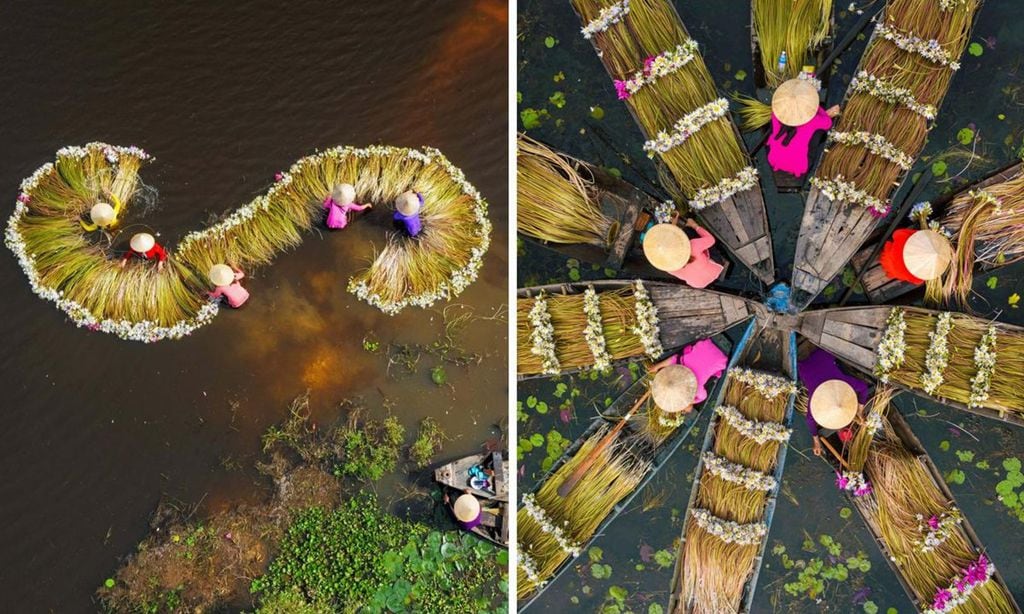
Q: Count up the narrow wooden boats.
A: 12